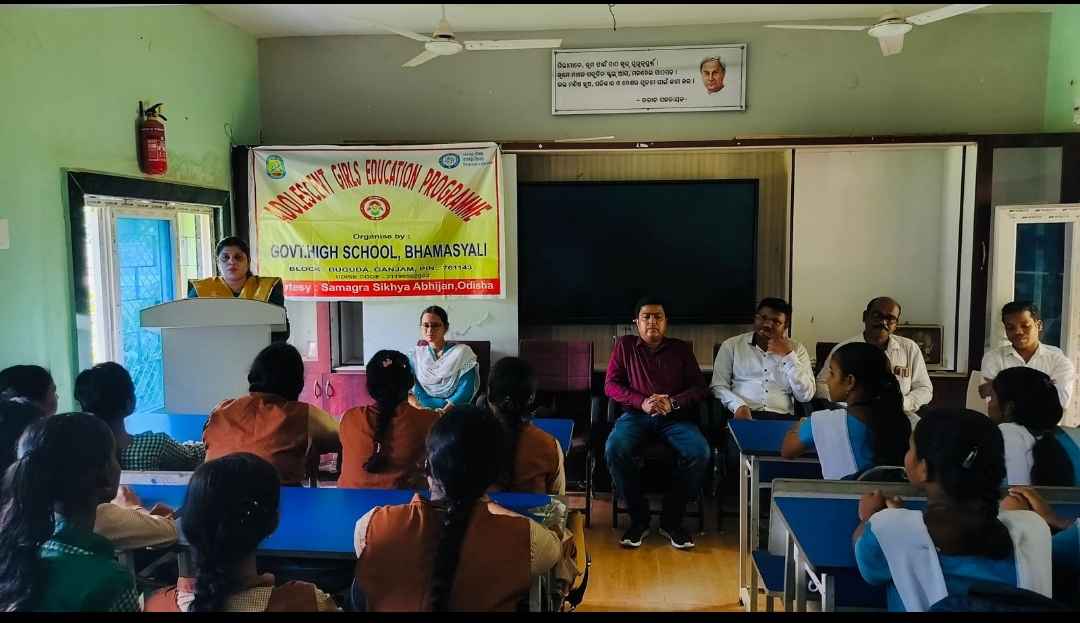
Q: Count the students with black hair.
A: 12